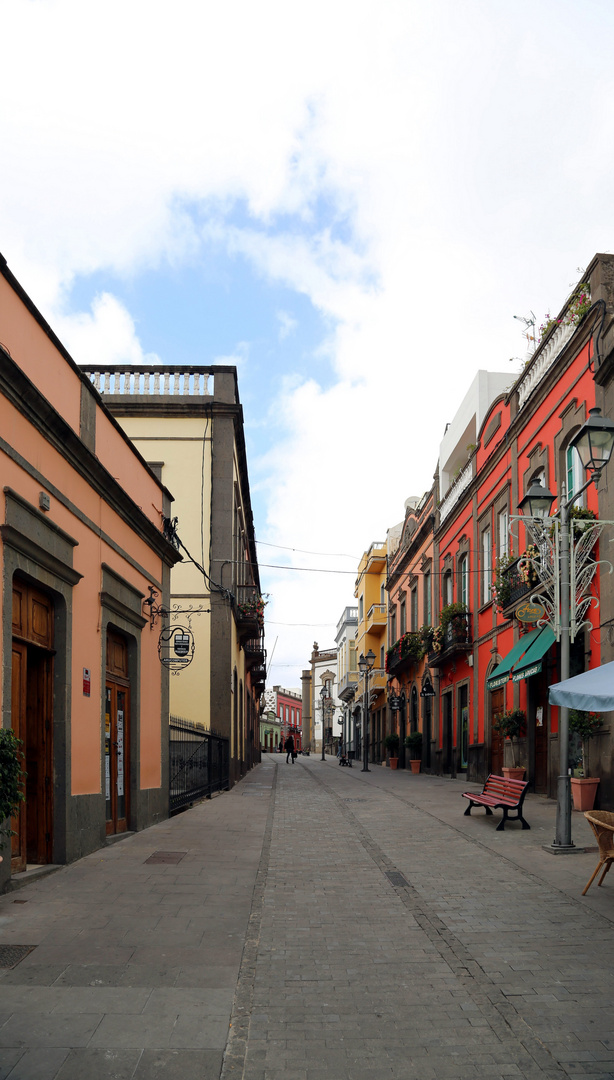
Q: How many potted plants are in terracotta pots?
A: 4